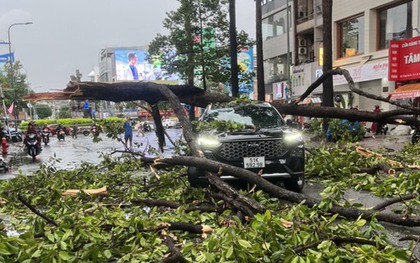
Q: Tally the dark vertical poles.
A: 3